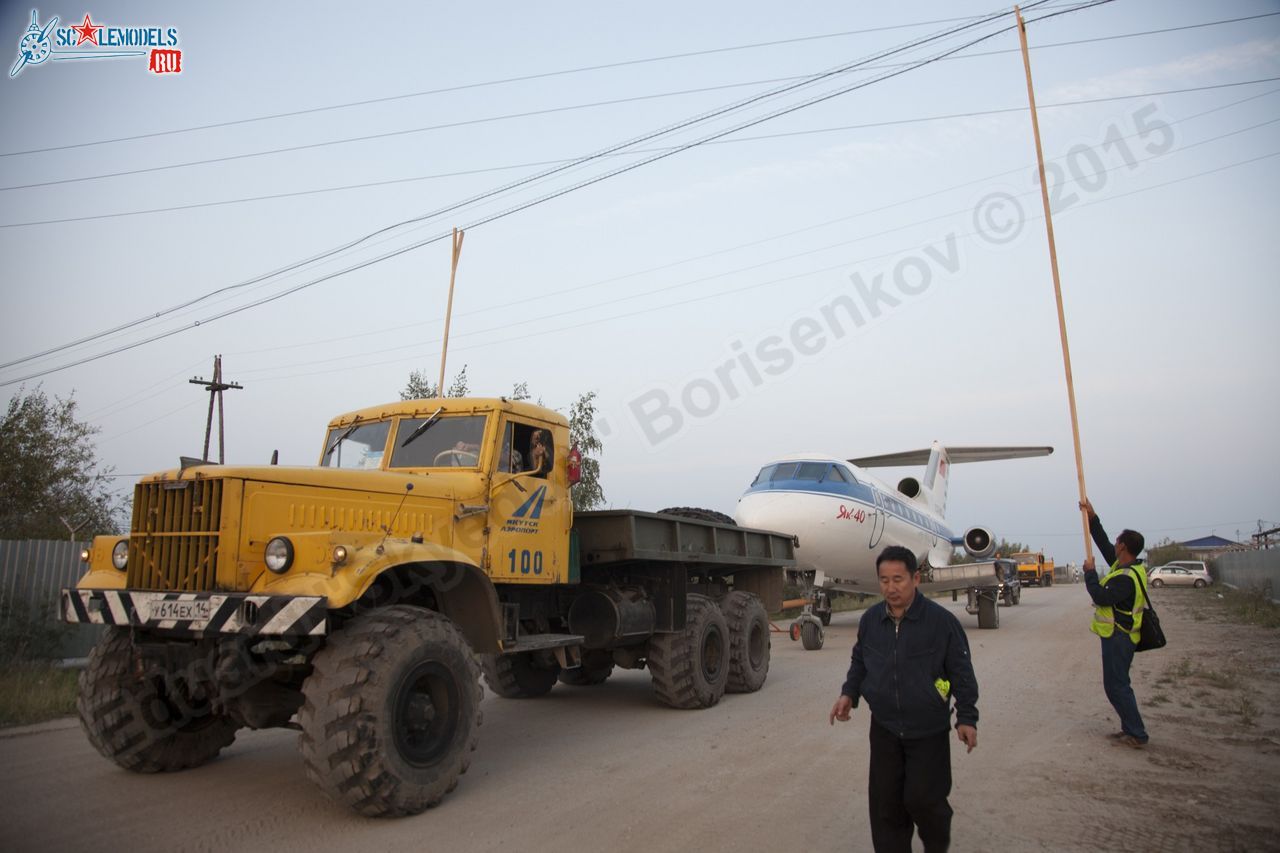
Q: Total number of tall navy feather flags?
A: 0